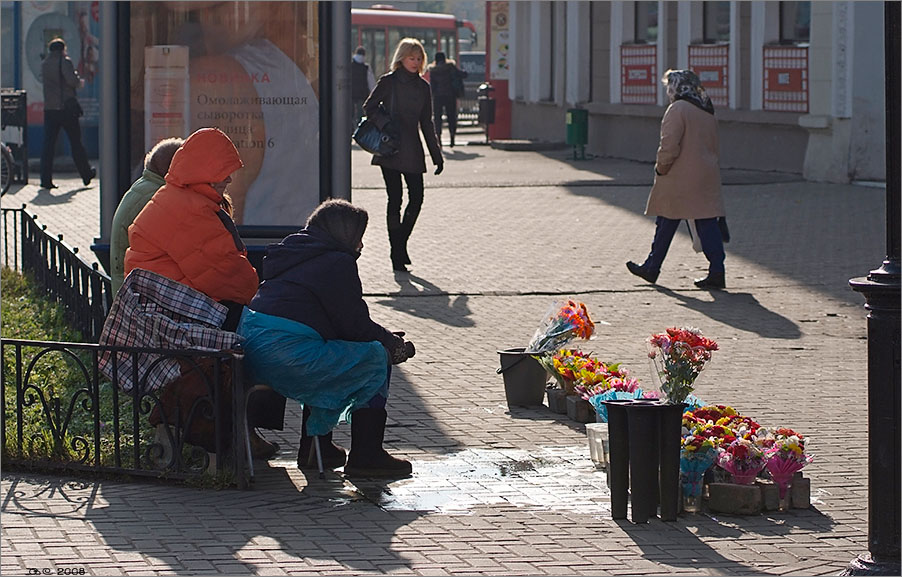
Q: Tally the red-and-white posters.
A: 3